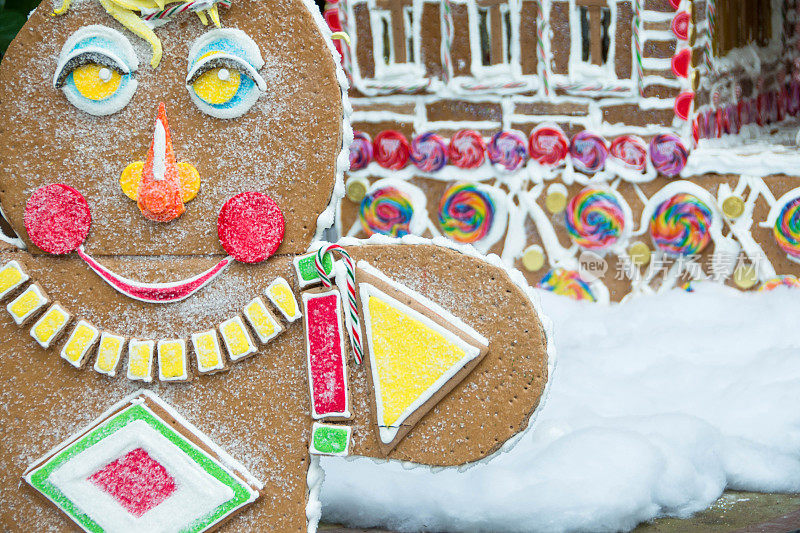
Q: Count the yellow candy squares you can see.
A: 11